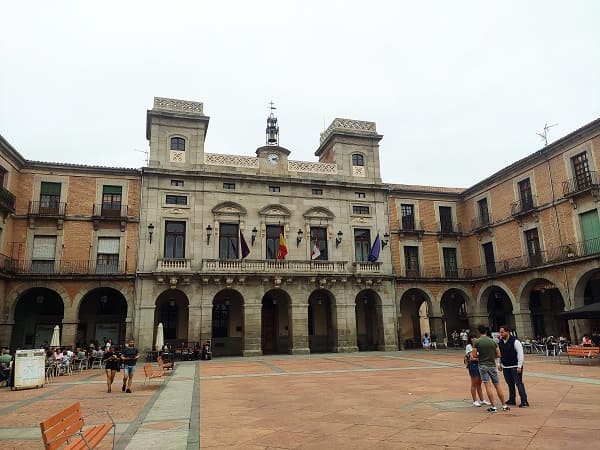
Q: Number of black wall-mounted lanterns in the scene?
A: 6